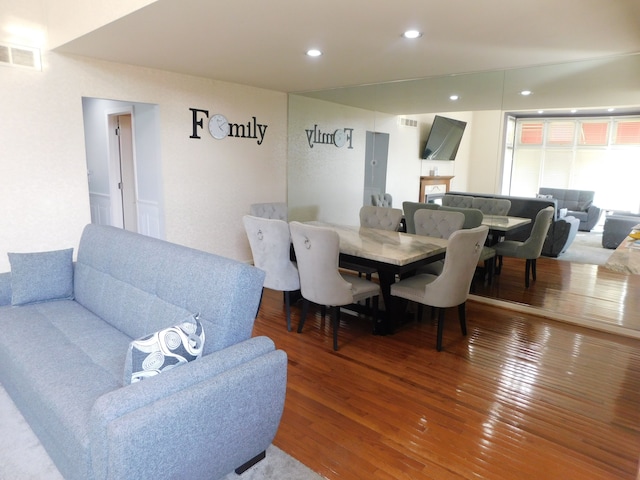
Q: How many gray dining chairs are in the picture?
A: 6